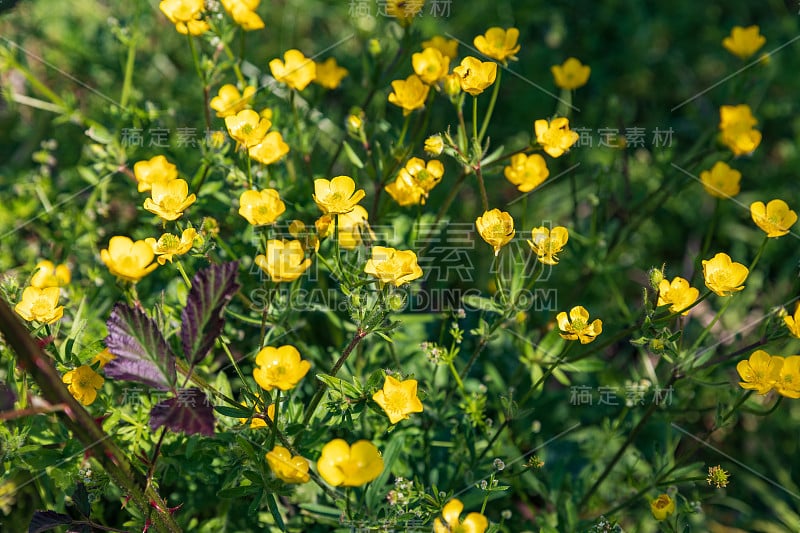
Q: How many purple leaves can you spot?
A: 3